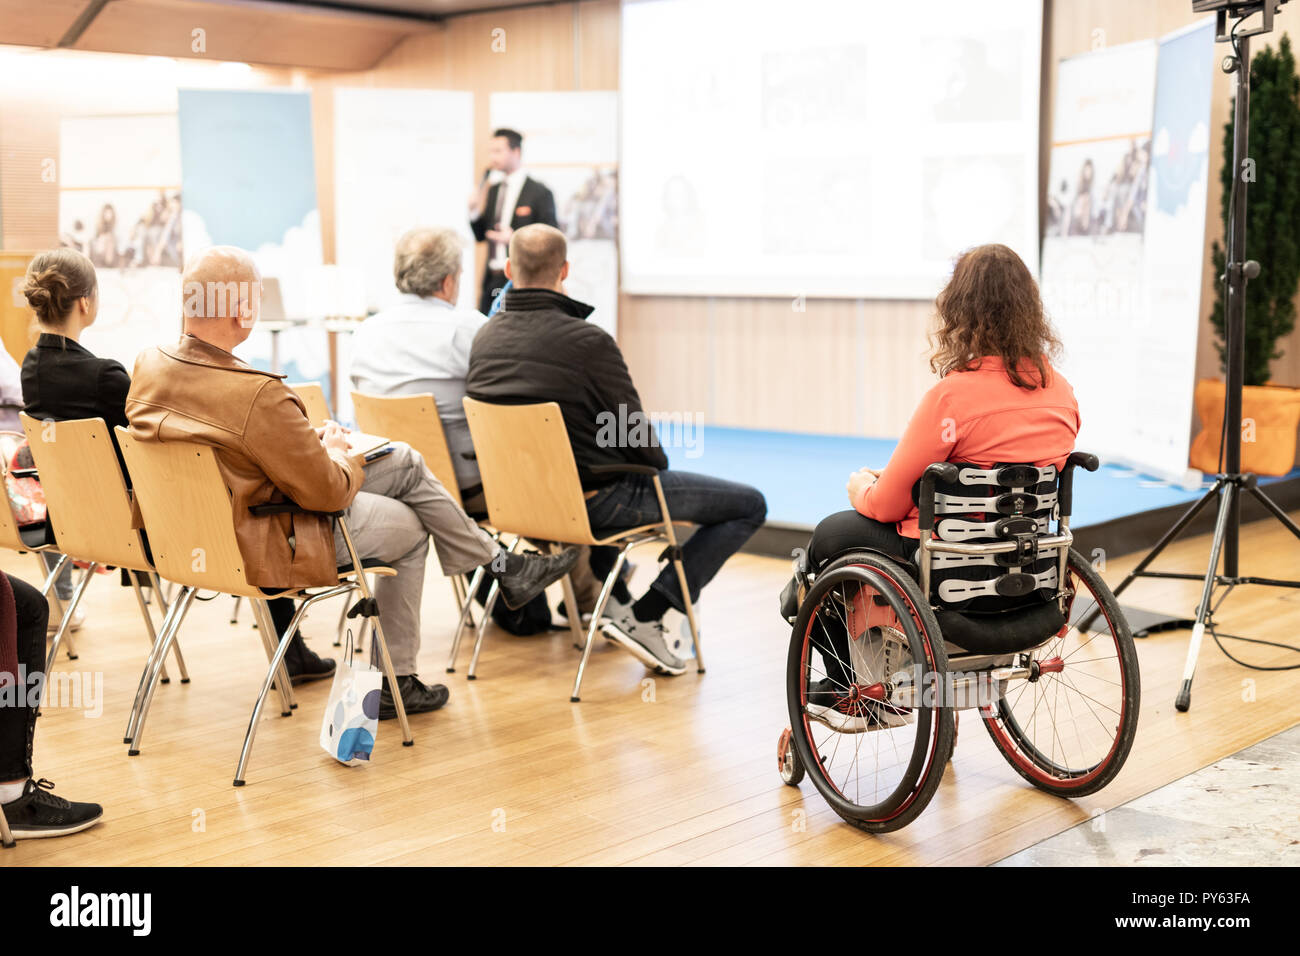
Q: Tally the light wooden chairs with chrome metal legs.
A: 6